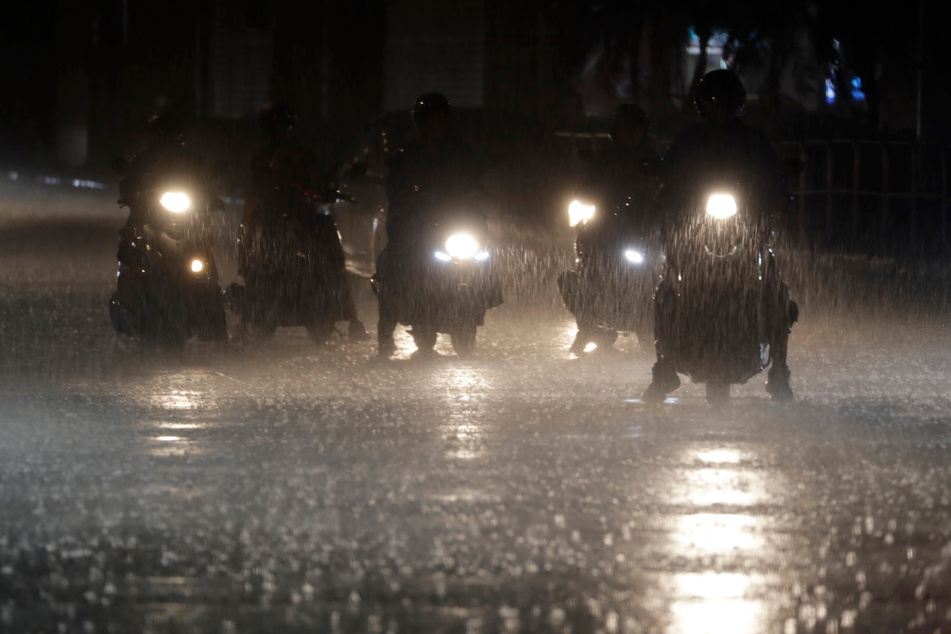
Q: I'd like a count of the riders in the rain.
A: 5